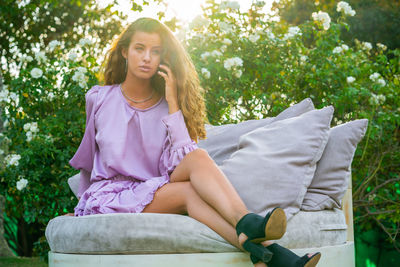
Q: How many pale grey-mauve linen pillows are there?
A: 3